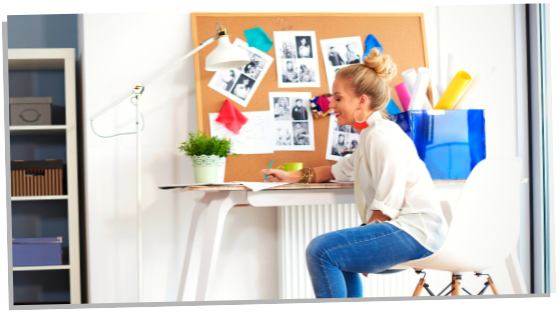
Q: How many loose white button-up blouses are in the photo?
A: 1